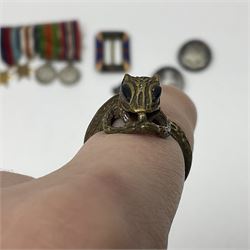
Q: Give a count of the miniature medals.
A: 4